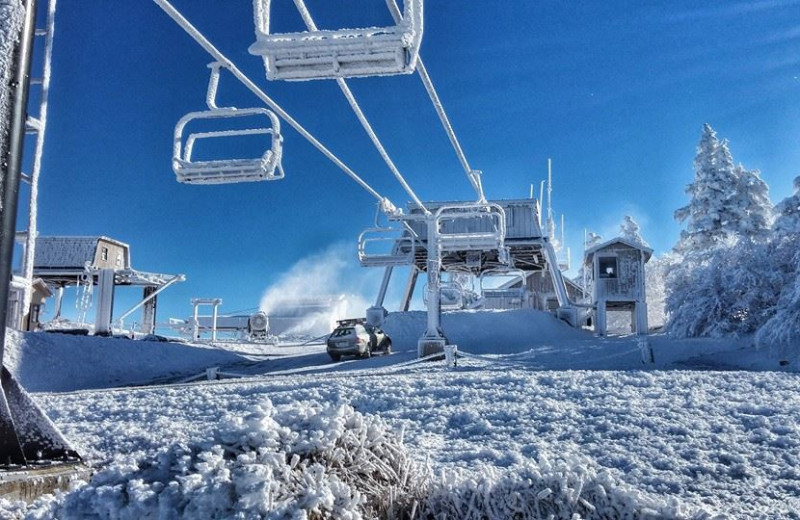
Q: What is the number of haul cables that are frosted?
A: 3